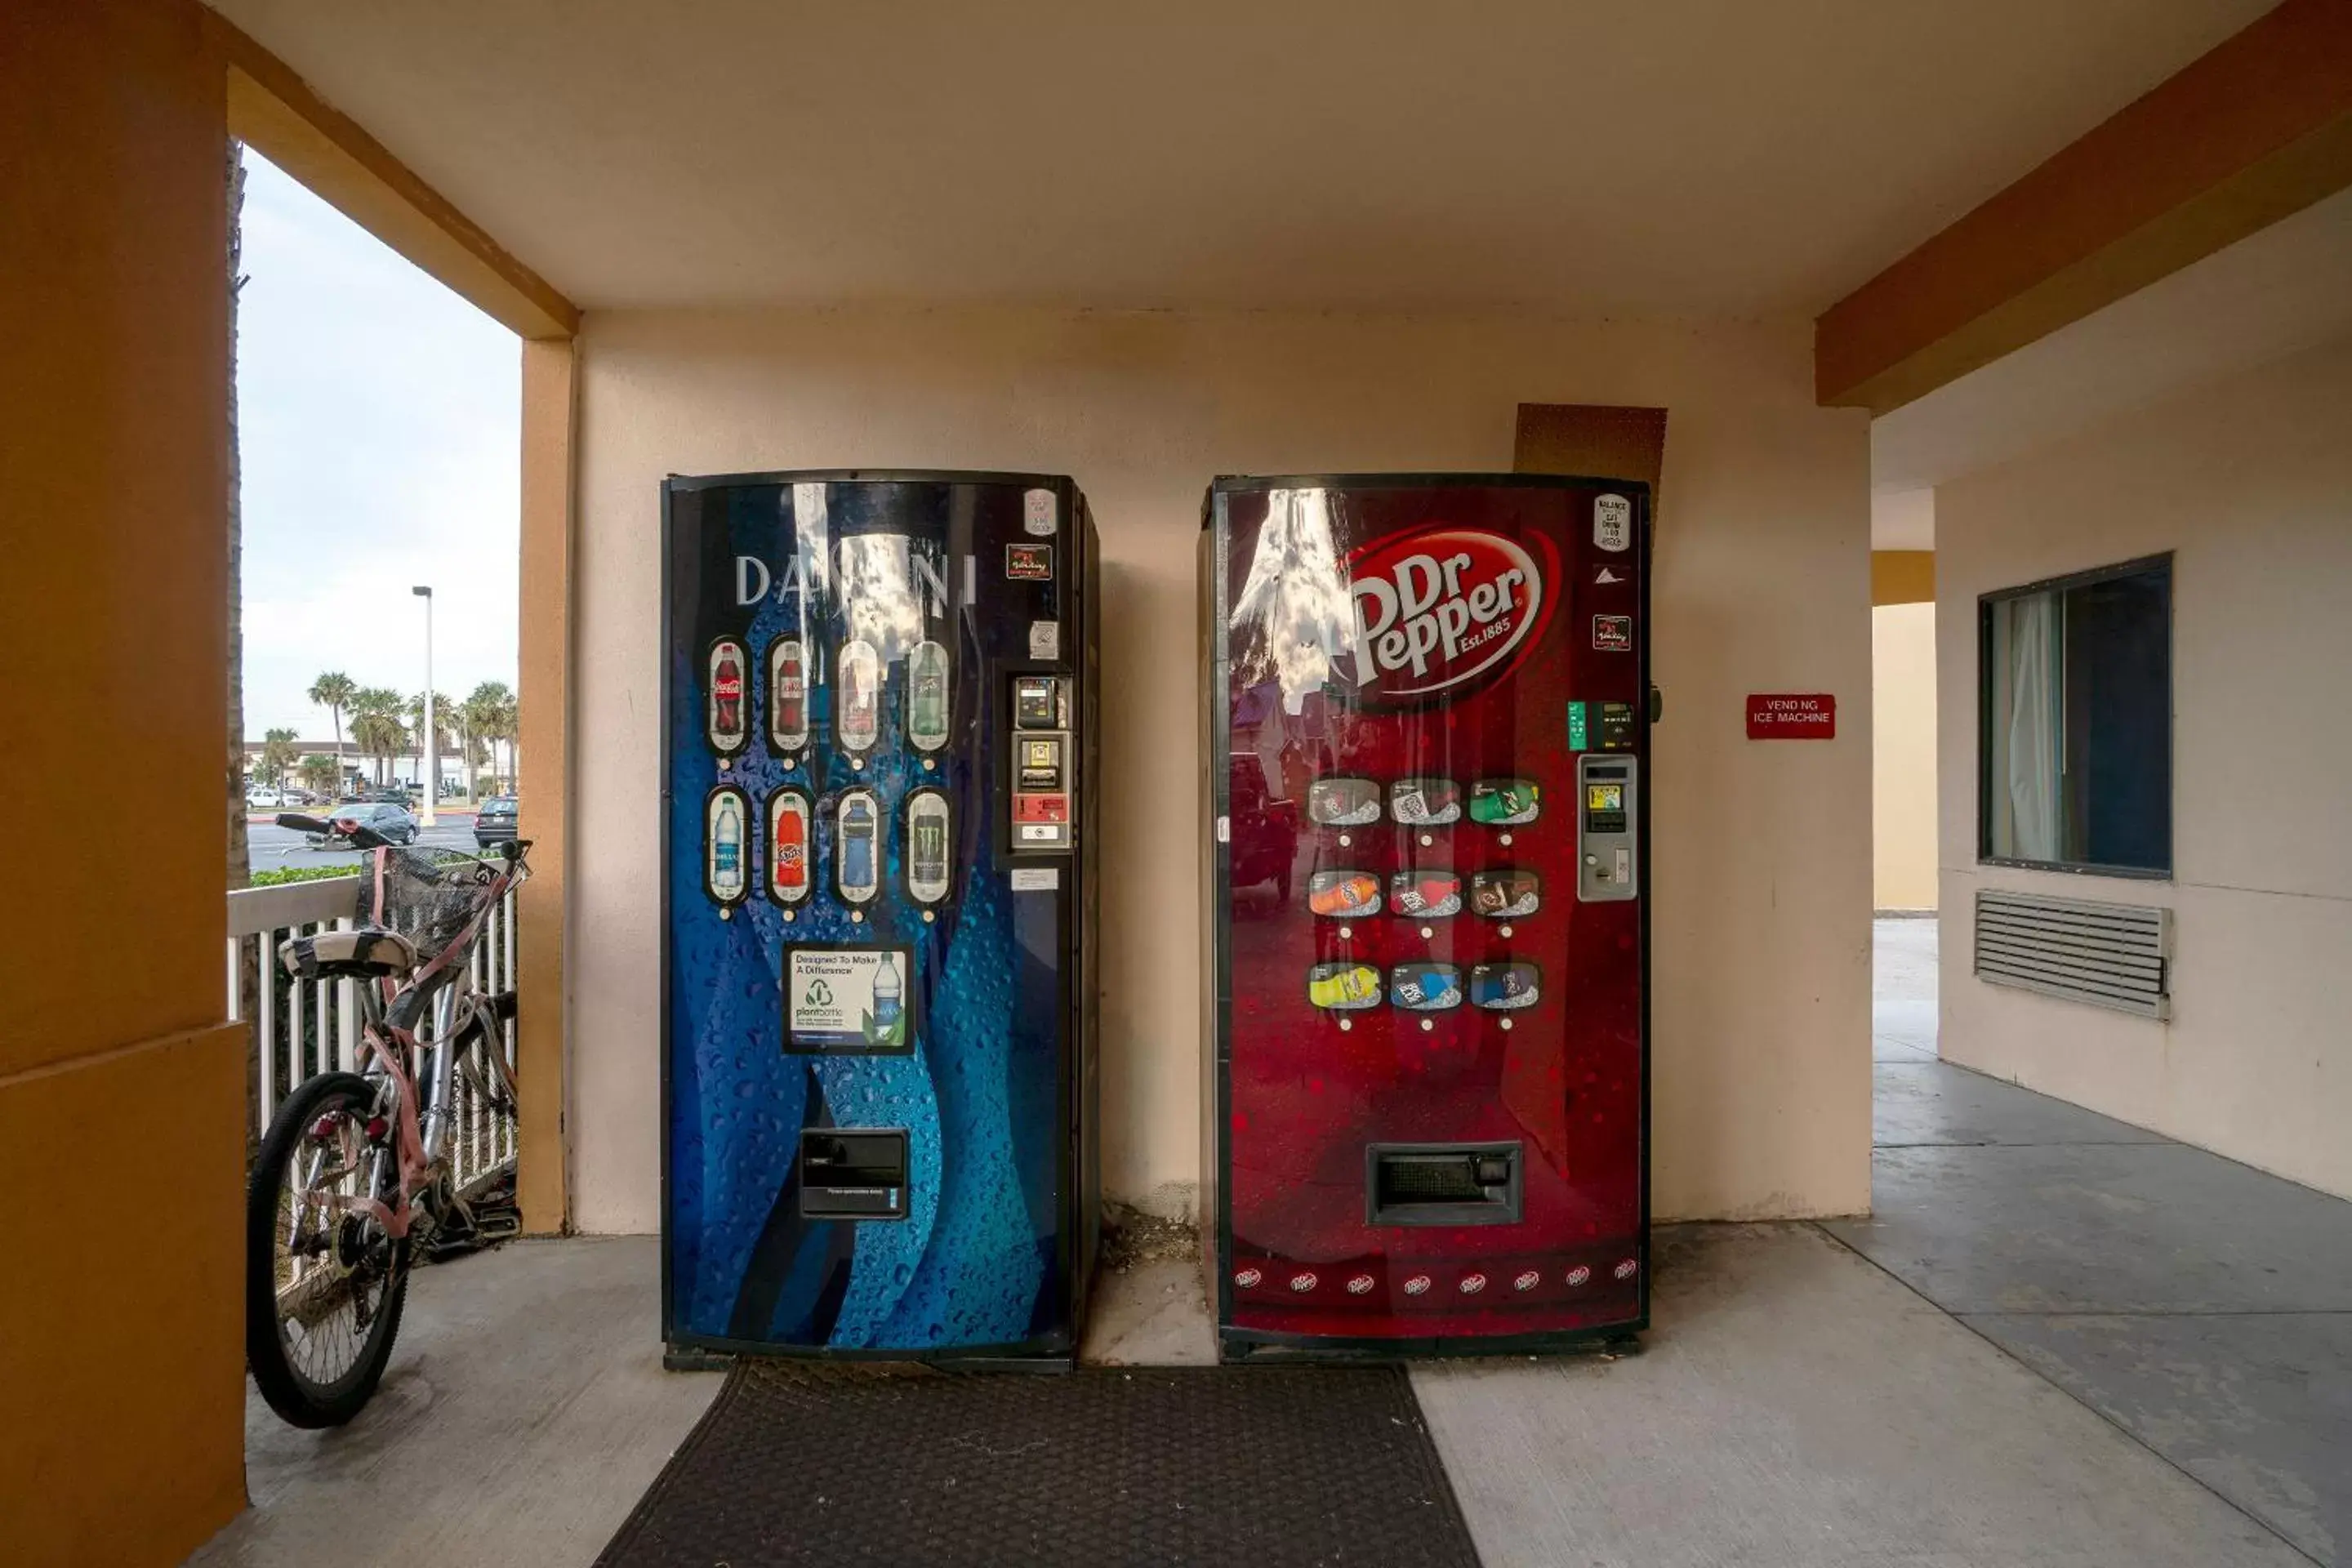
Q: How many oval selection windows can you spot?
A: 8